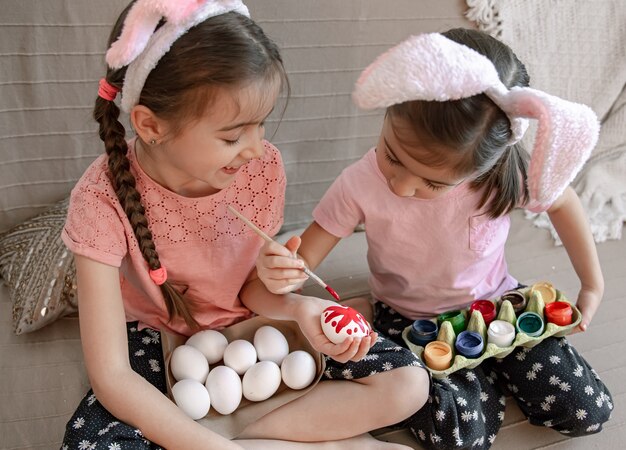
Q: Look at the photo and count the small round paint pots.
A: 10